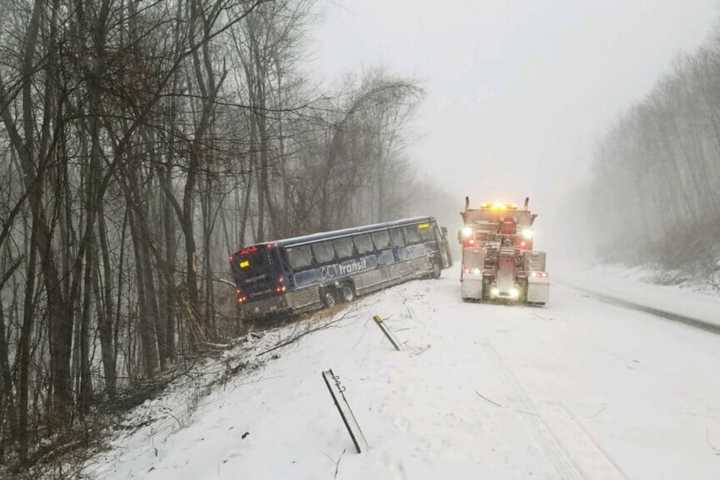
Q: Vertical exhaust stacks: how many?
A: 2